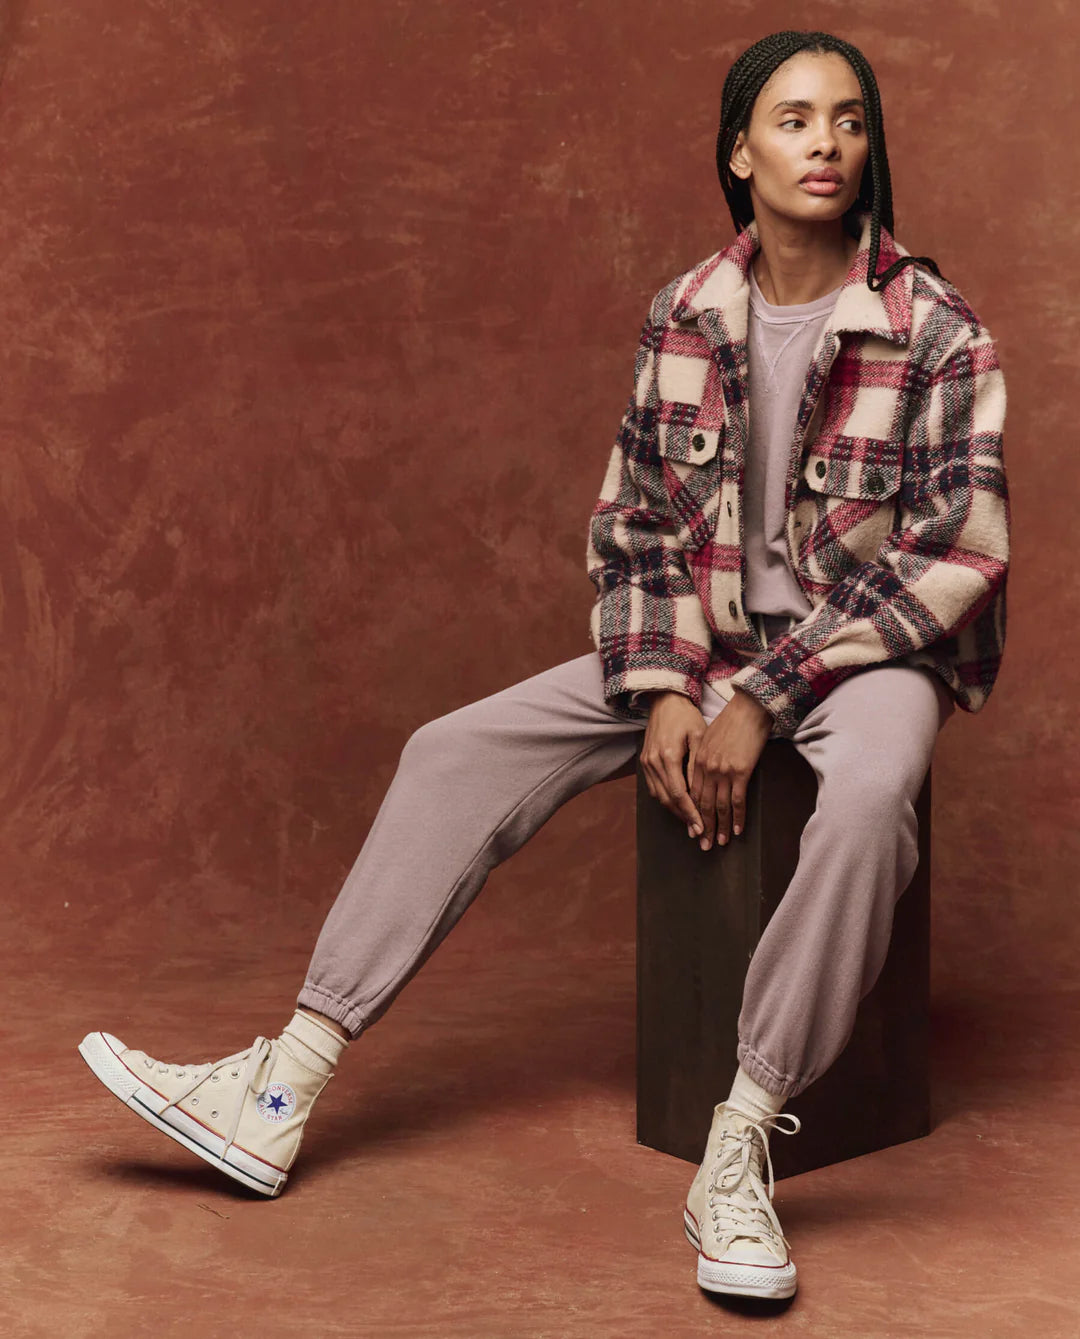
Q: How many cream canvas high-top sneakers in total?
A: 2